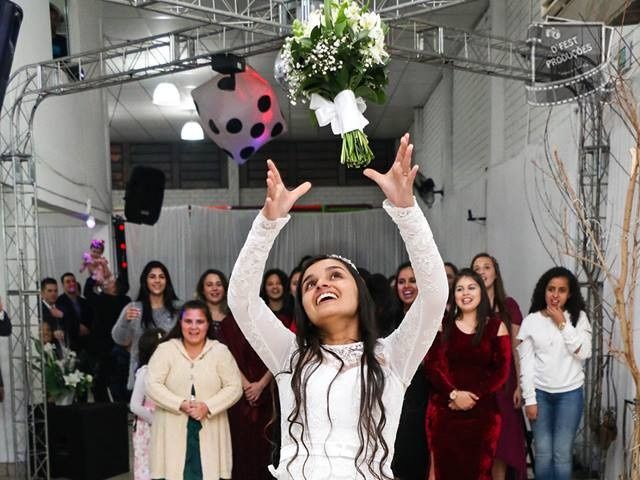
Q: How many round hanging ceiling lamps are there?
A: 2